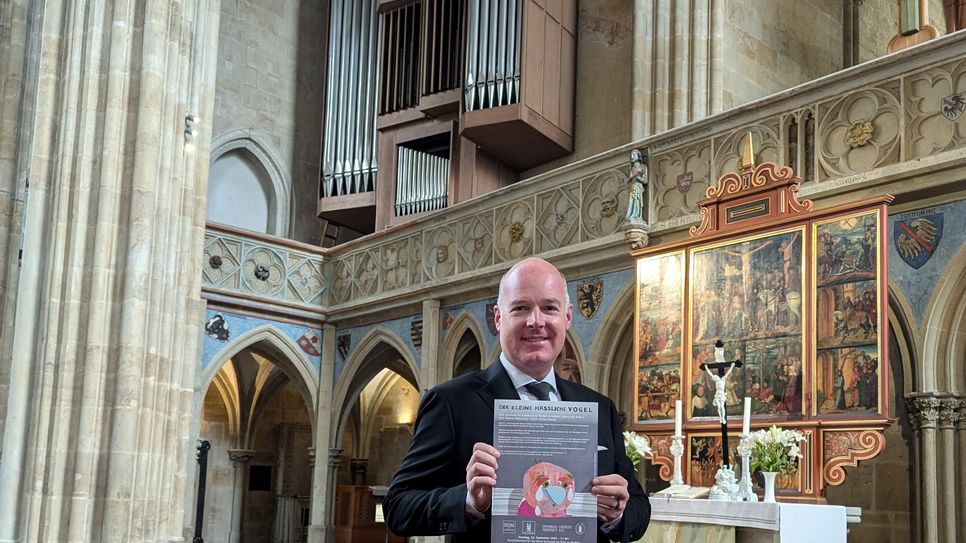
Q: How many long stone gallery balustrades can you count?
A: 1